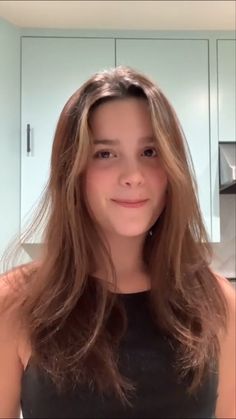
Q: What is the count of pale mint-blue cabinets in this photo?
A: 3